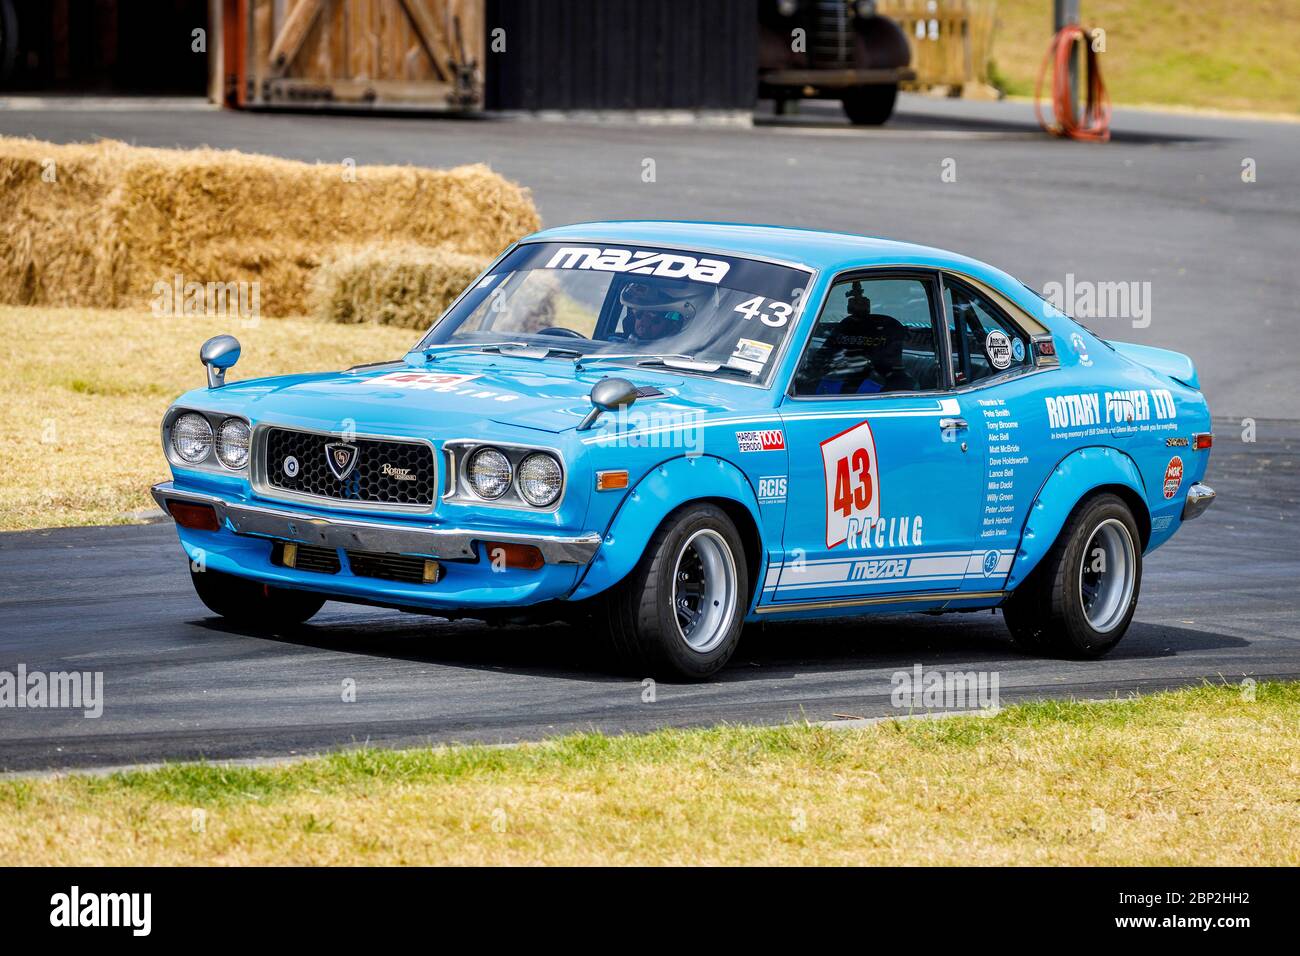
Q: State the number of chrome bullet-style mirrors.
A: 2